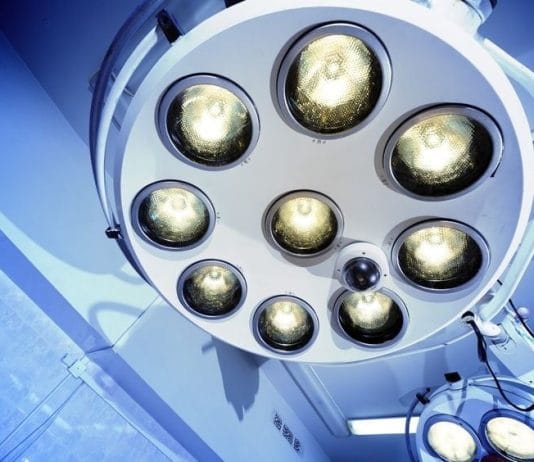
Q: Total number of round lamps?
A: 11